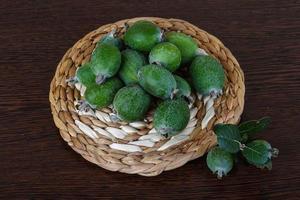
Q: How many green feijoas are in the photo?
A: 15